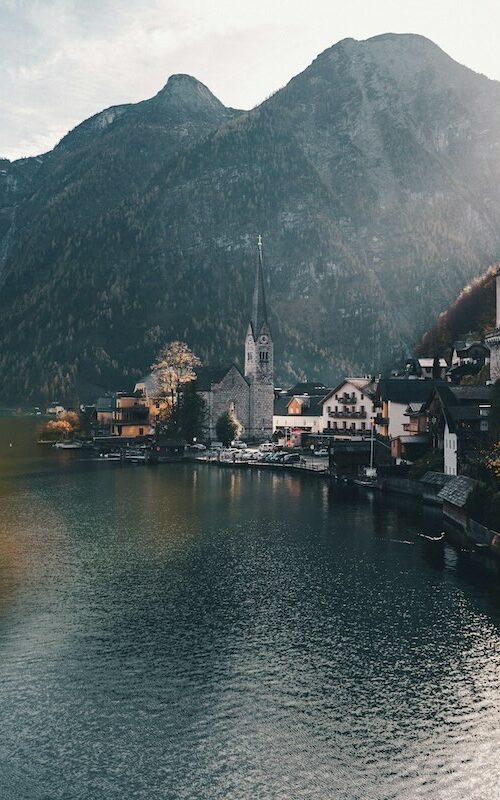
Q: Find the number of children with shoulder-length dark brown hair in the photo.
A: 0